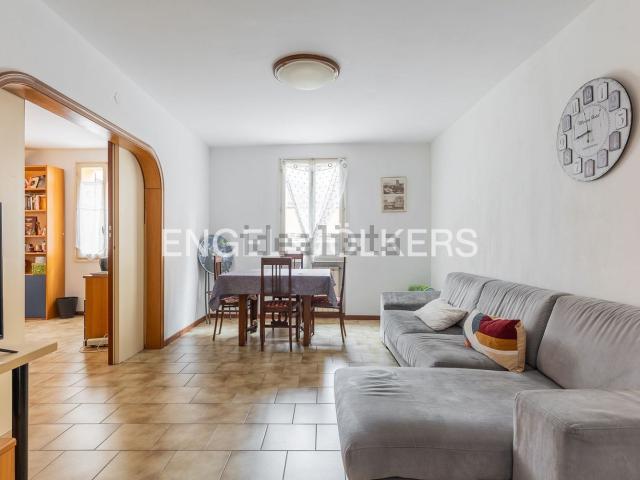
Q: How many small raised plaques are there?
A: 12